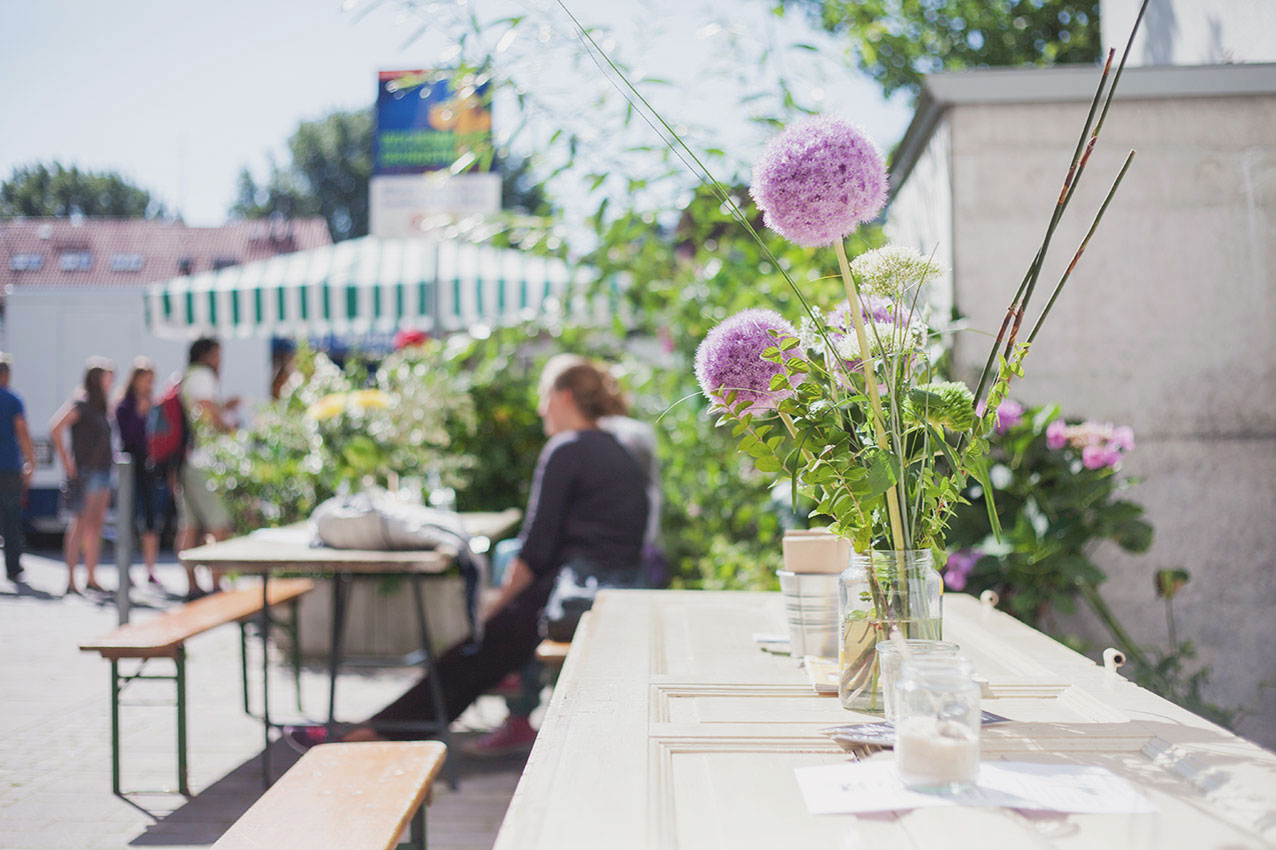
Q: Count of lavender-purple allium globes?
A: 3